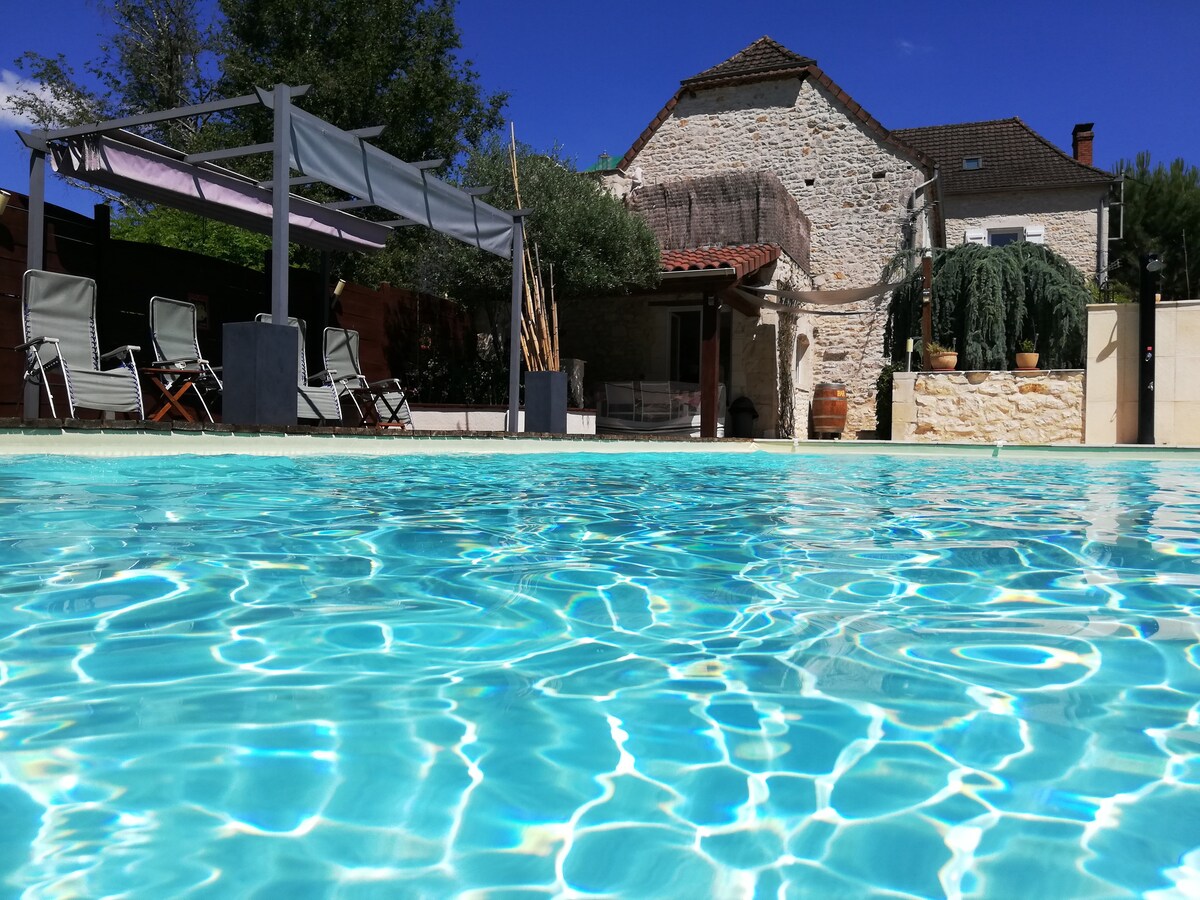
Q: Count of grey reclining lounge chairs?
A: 4